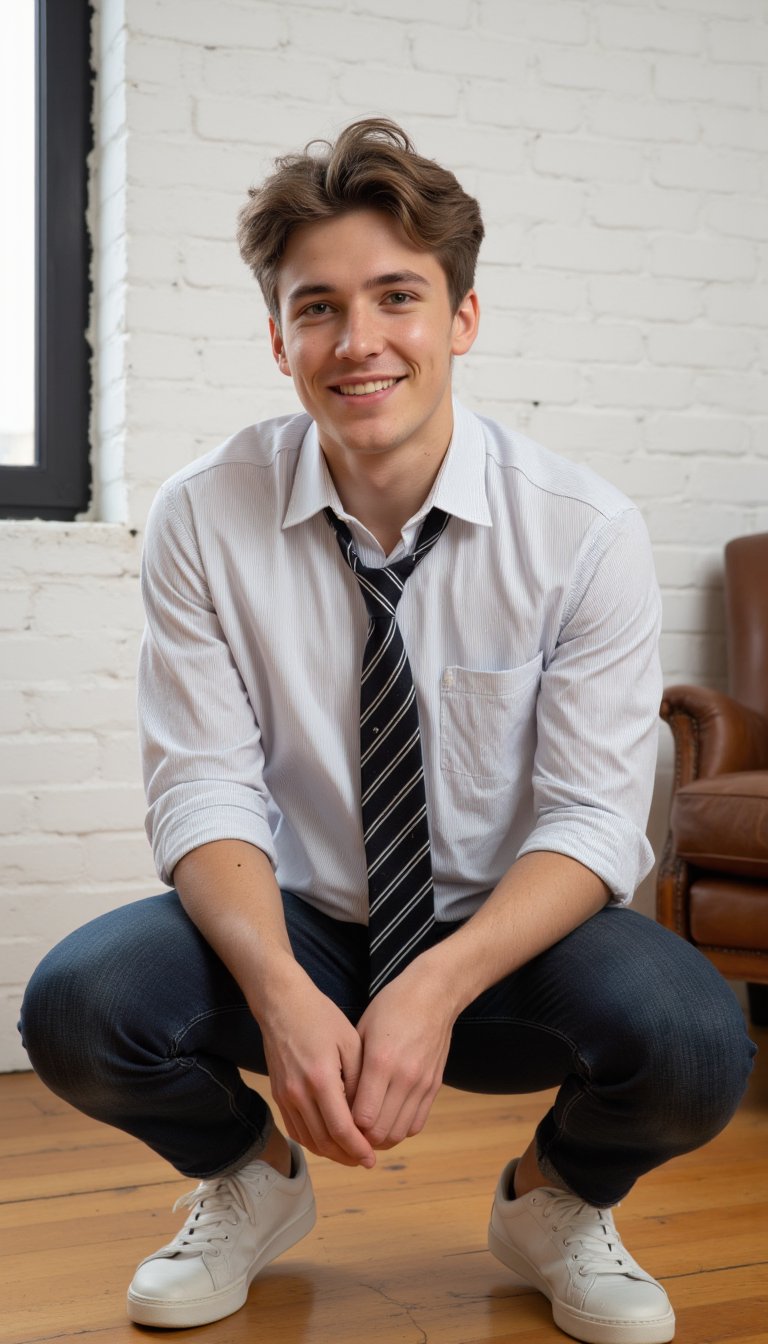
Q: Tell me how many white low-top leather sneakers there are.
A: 2